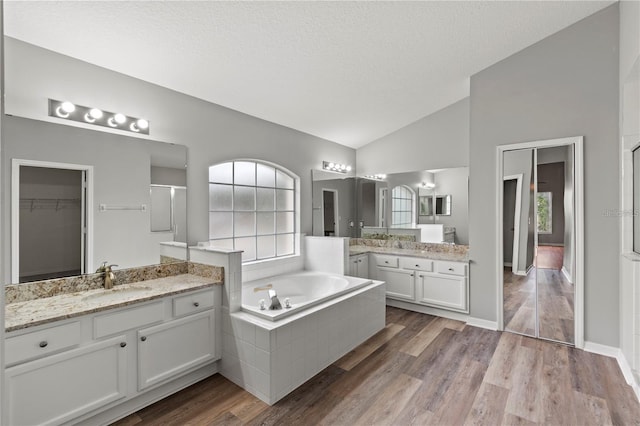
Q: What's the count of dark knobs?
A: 11